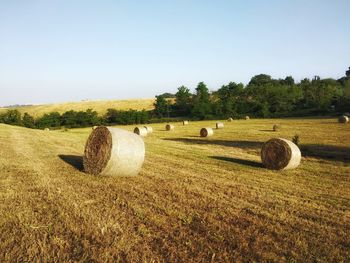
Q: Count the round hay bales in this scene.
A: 12